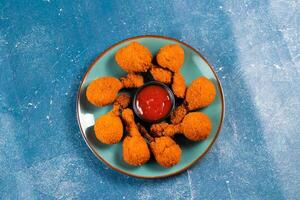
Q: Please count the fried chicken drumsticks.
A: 8